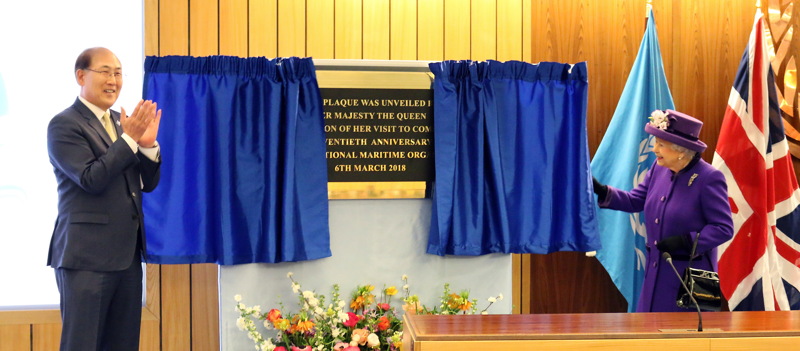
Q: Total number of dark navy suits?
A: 1